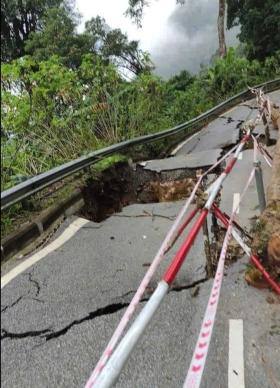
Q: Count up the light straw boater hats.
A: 0